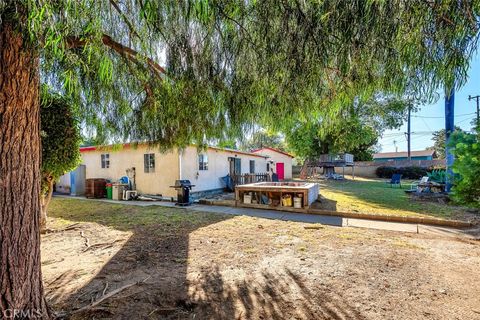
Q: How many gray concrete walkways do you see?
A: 1